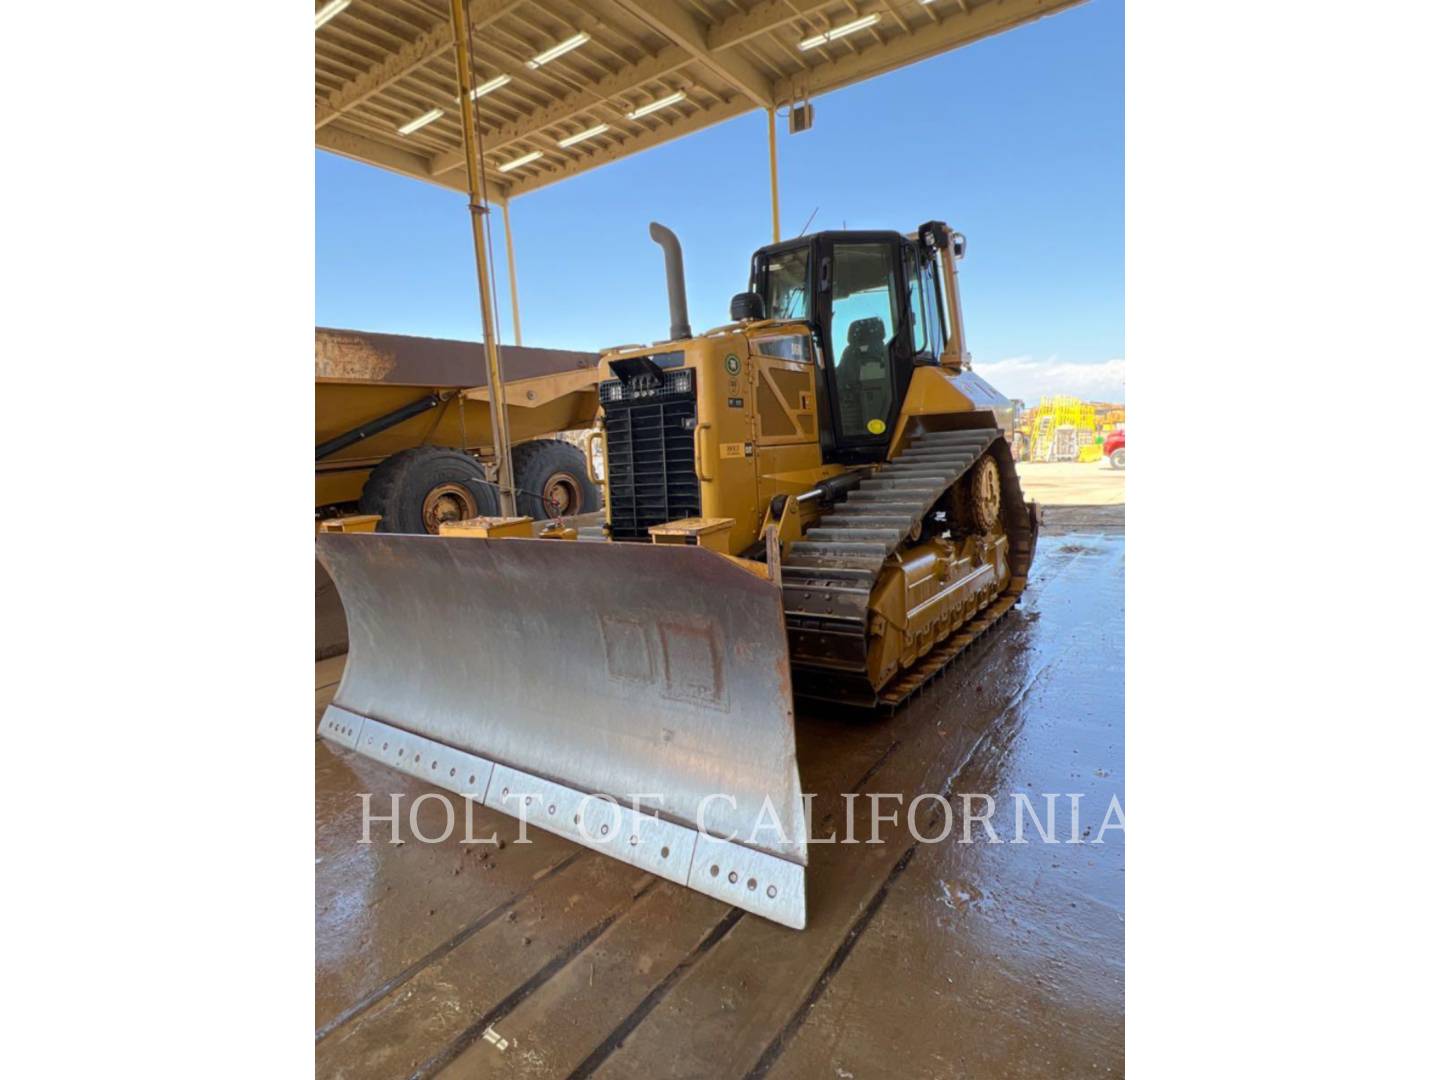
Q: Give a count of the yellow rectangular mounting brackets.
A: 3